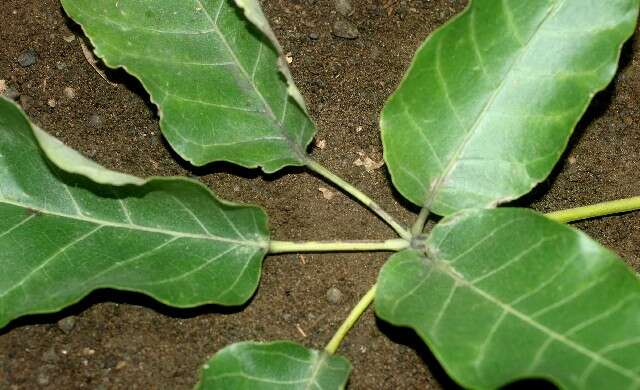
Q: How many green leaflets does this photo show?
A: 5